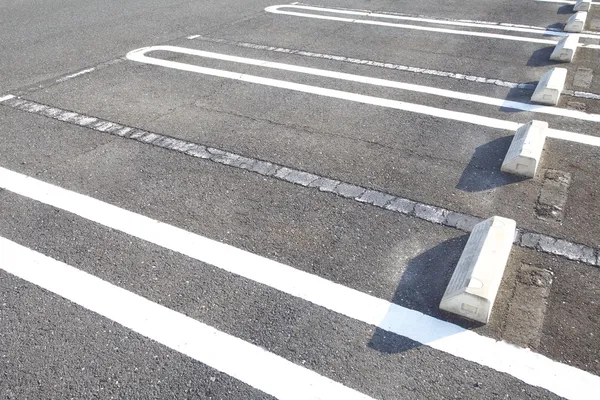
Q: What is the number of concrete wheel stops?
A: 6